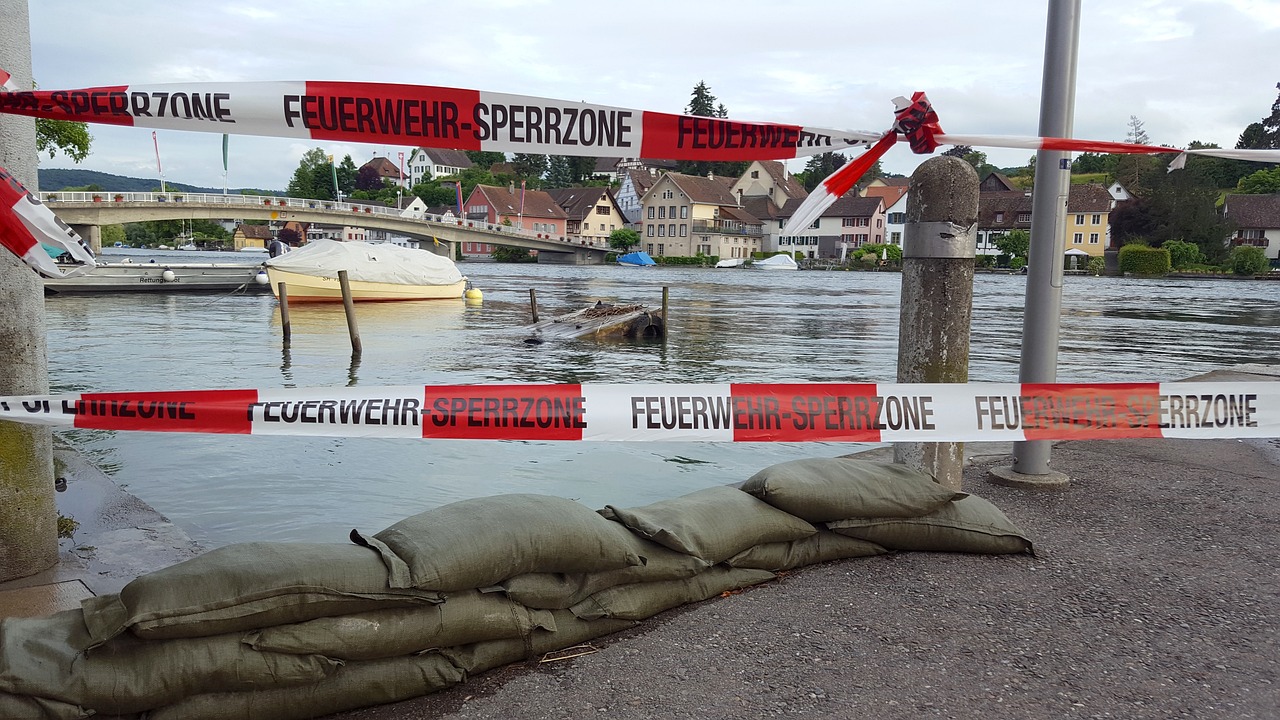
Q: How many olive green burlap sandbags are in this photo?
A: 13